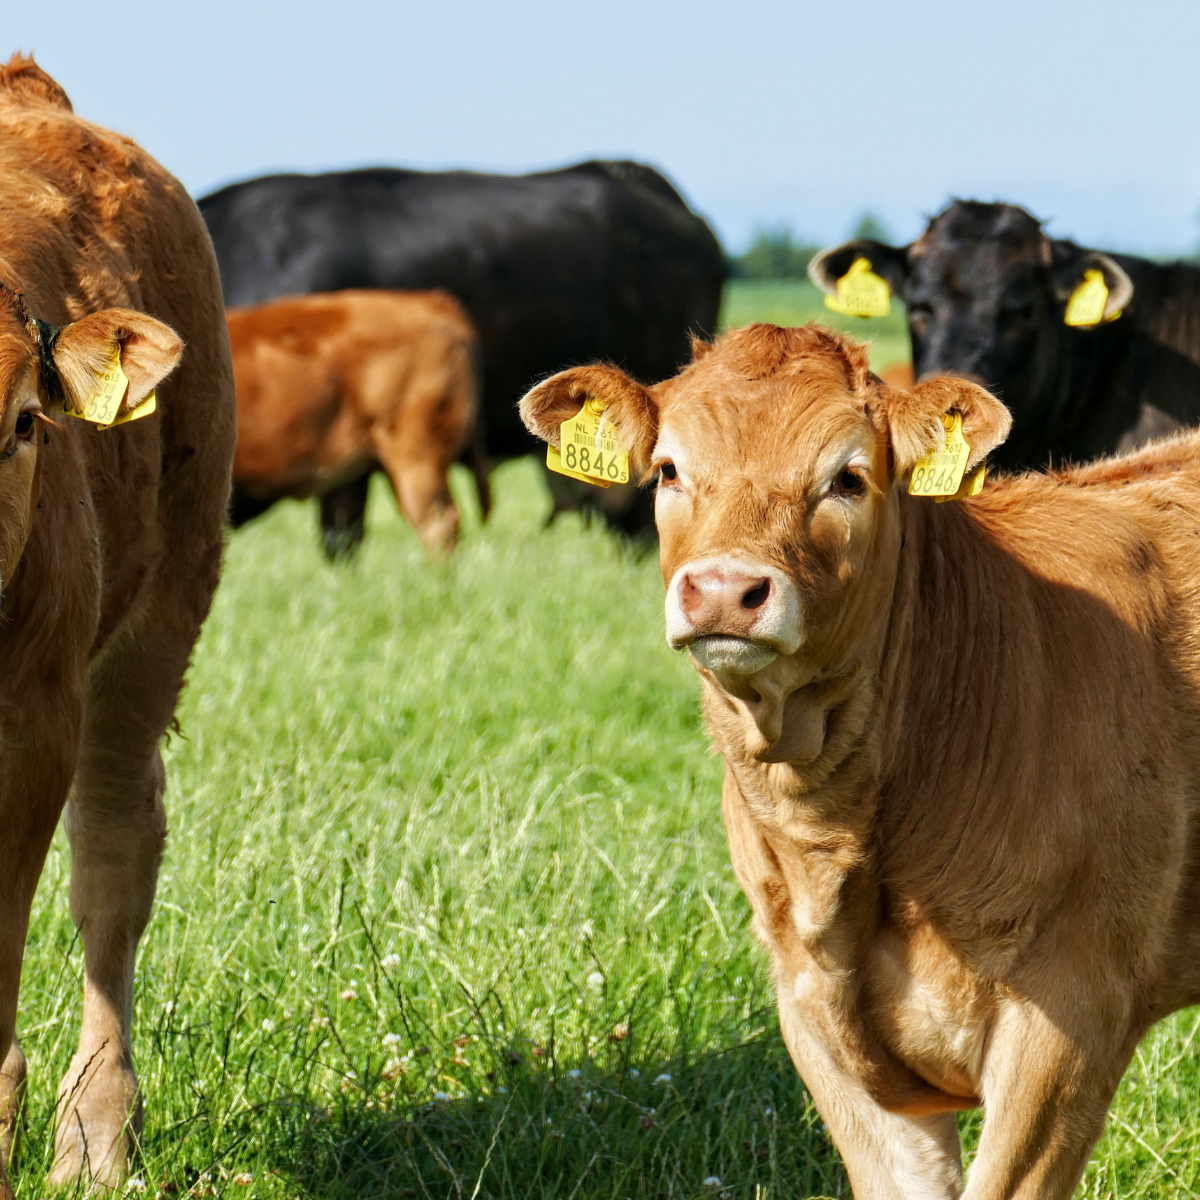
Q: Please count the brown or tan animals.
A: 3